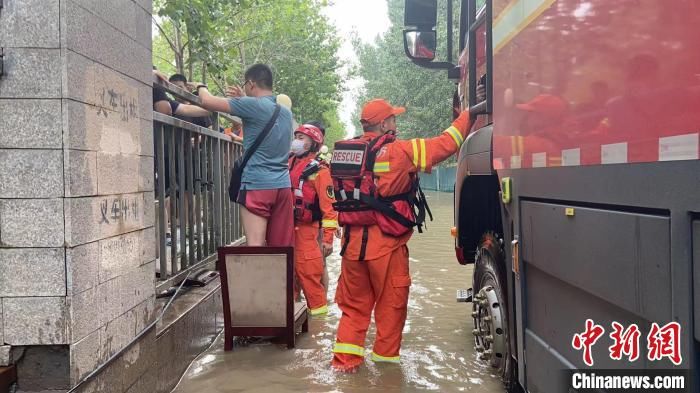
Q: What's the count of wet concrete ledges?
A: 1